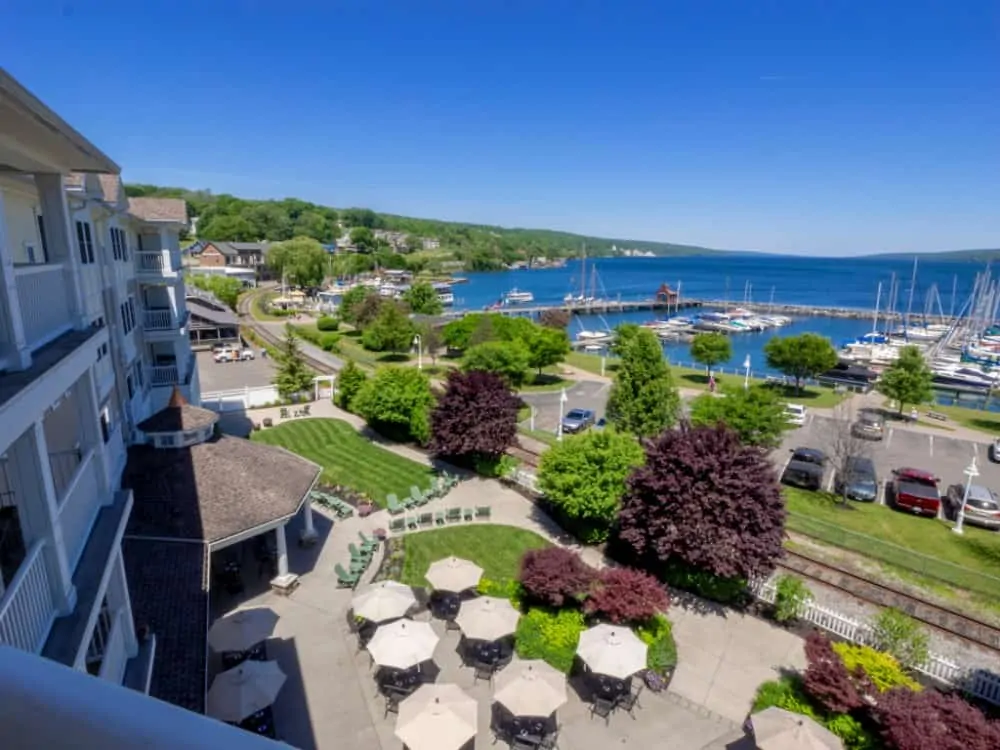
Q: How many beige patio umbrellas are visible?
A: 10